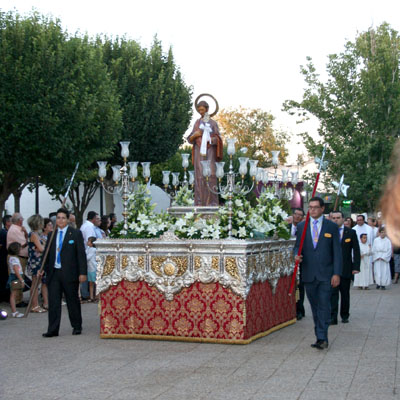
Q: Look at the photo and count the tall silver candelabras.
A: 4